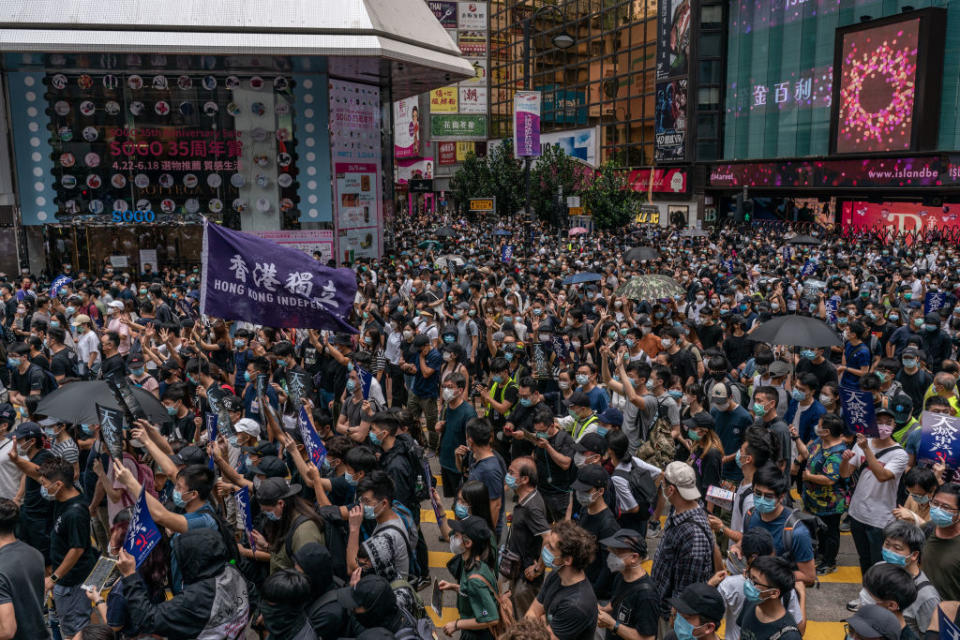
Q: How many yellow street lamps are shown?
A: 0